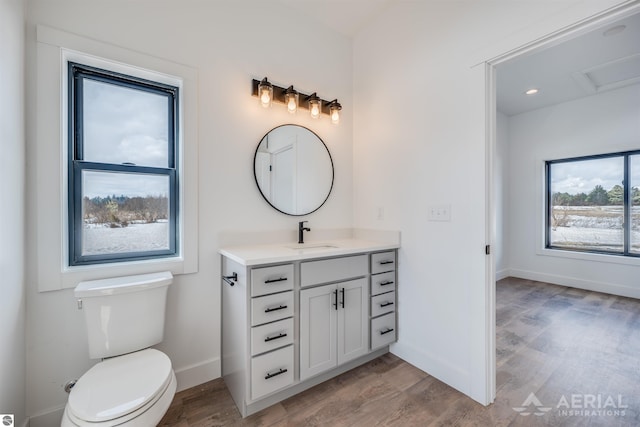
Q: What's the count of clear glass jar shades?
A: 4